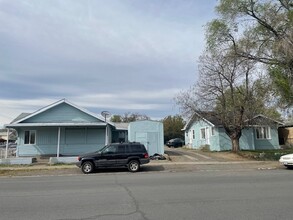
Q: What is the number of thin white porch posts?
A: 3